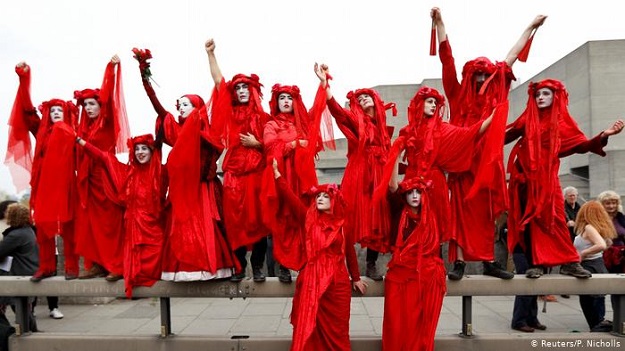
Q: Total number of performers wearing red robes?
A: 12